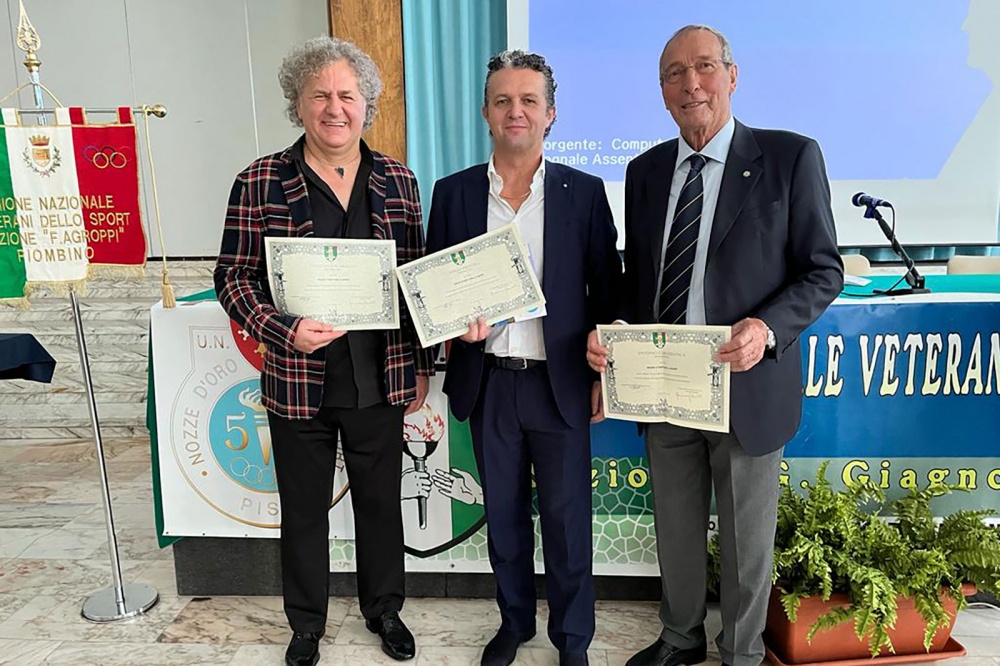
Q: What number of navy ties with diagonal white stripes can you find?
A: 1